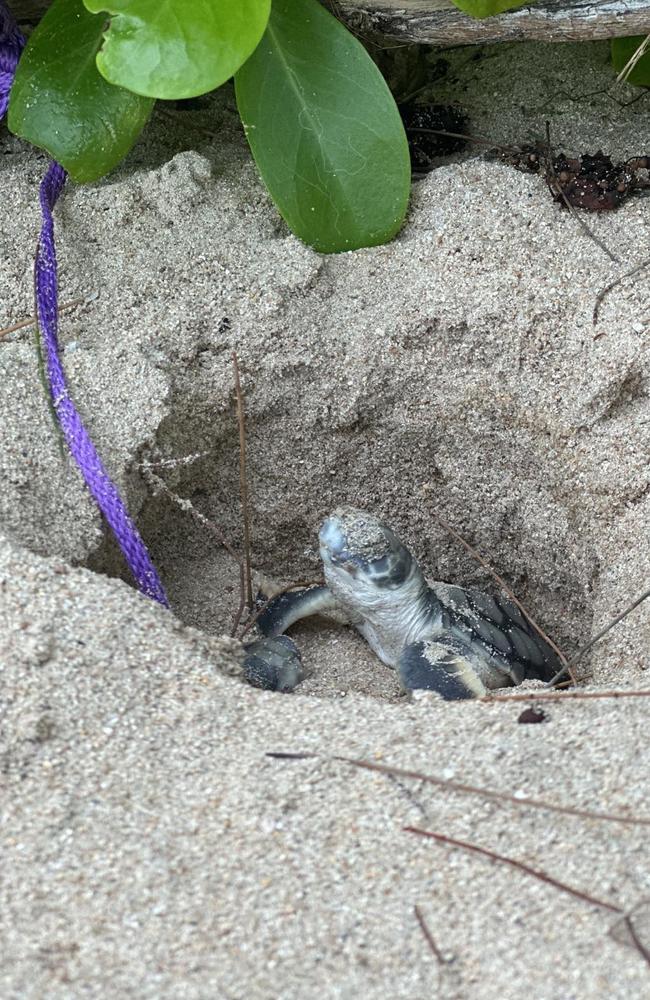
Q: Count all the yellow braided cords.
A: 0